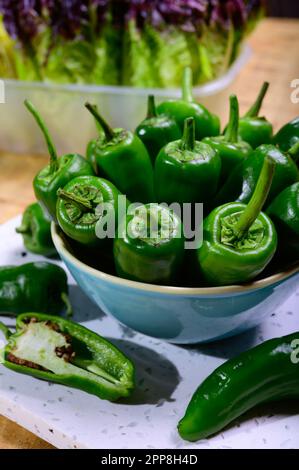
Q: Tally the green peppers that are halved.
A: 1